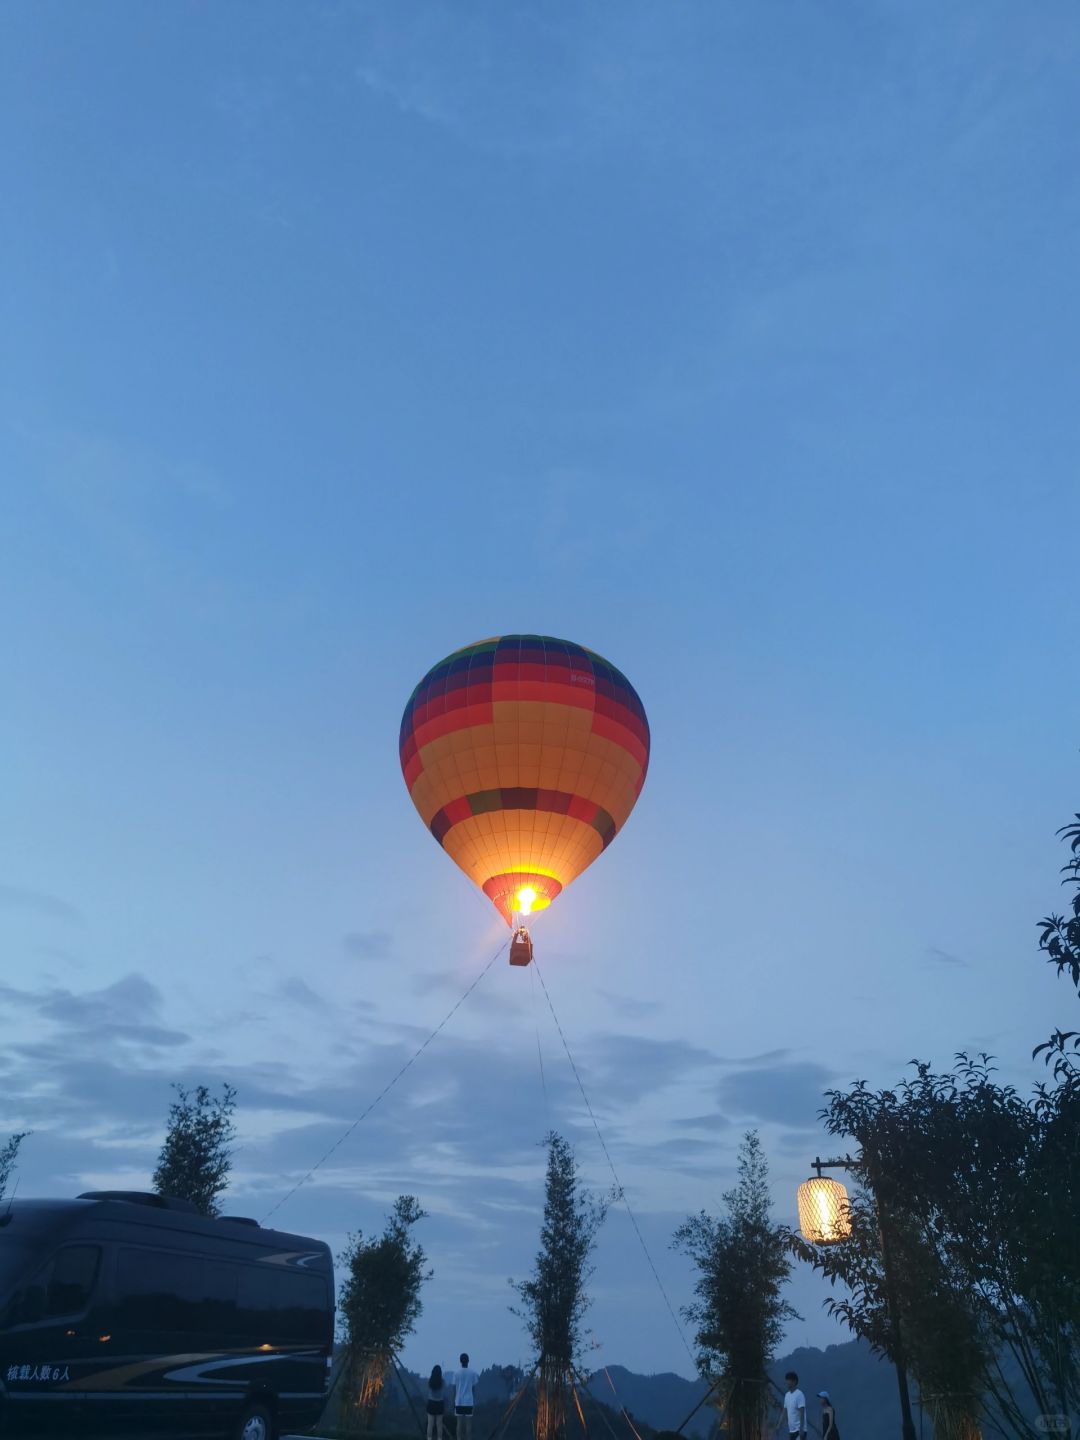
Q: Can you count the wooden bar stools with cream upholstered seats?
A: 0